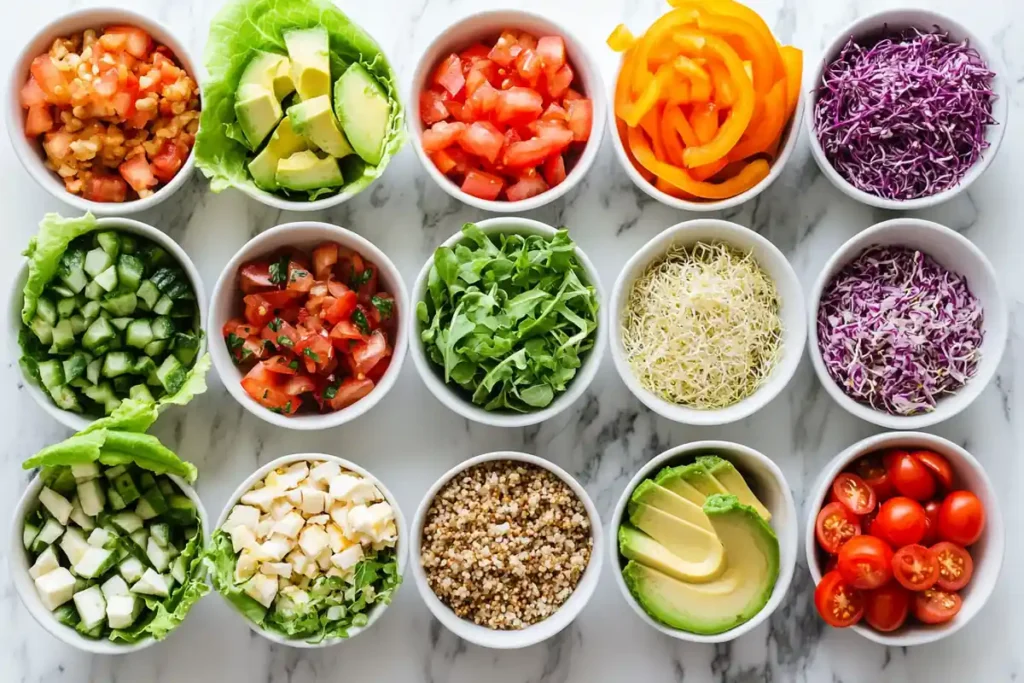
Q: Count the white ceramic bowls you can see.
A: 15